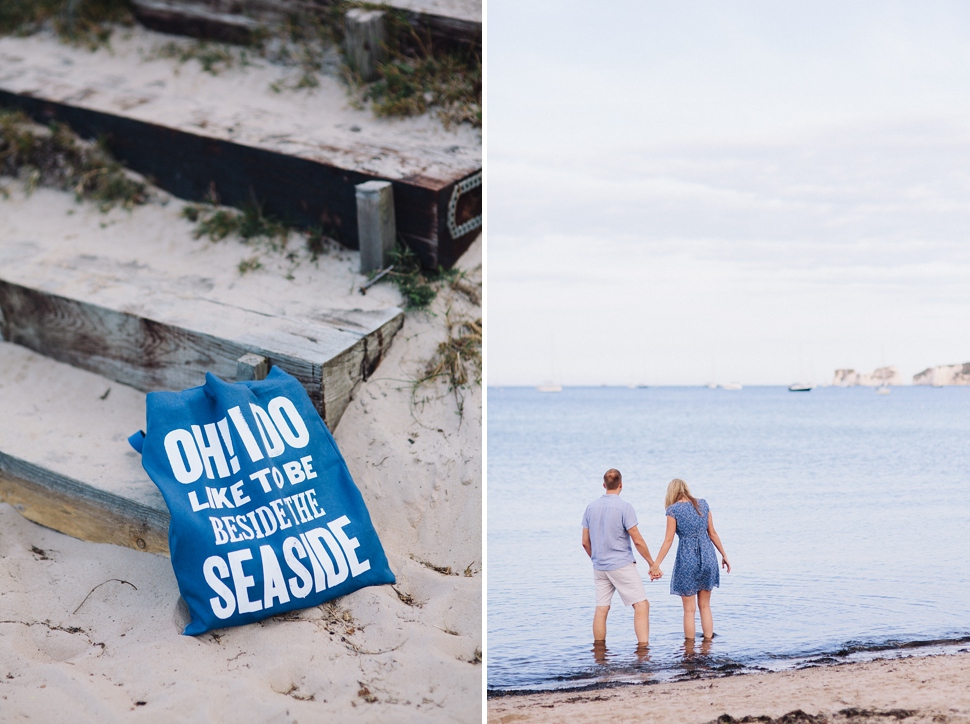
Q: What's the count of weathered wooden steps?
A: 4